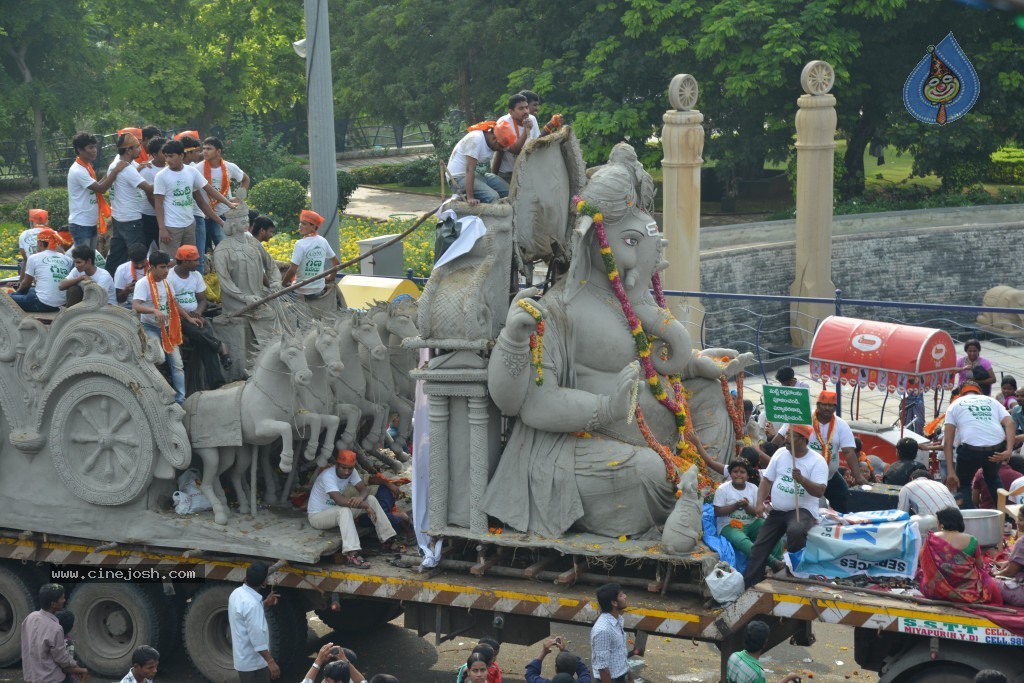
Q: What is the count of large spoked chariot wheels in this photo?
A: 1